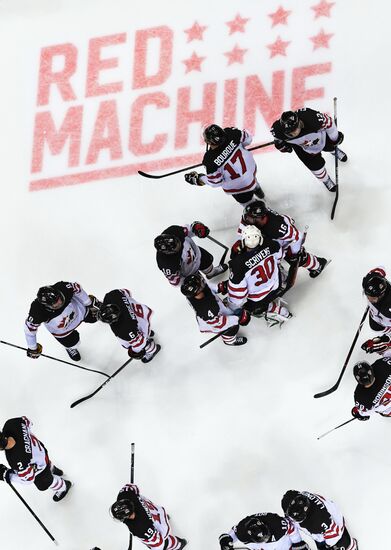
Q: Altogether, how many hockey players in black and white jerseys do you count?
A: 14